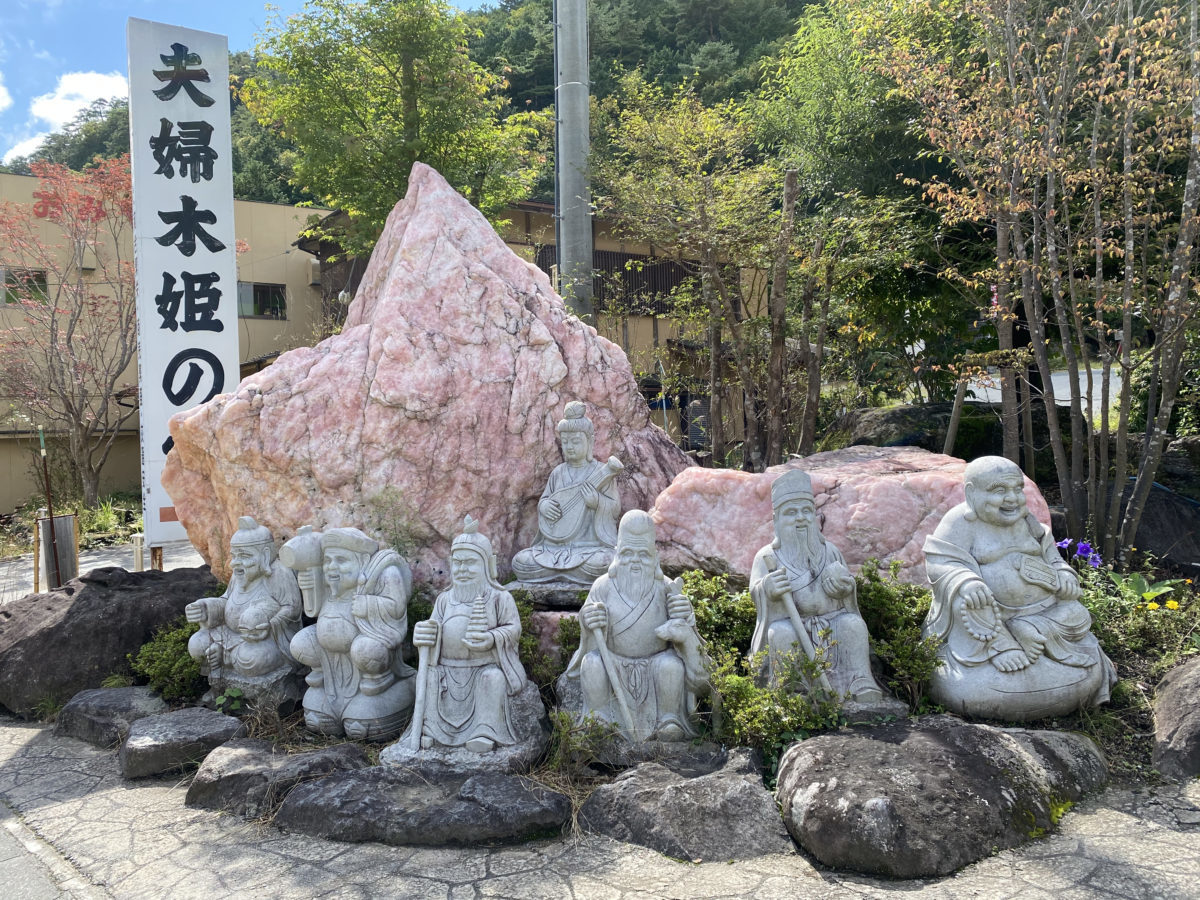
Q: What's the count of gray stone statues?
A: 7